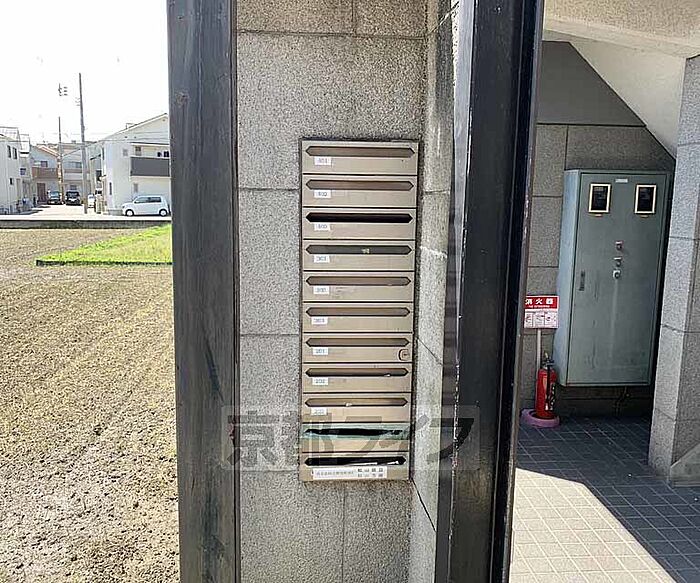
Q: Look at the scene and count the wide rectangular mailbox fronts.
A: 11